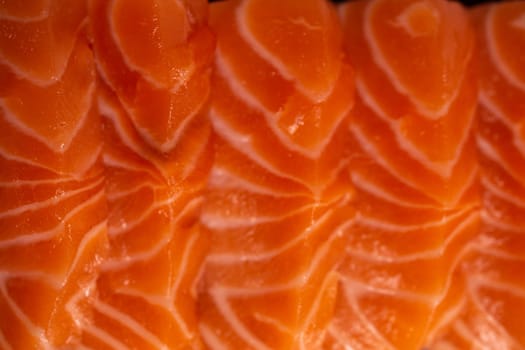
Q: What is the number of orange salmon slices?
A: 5